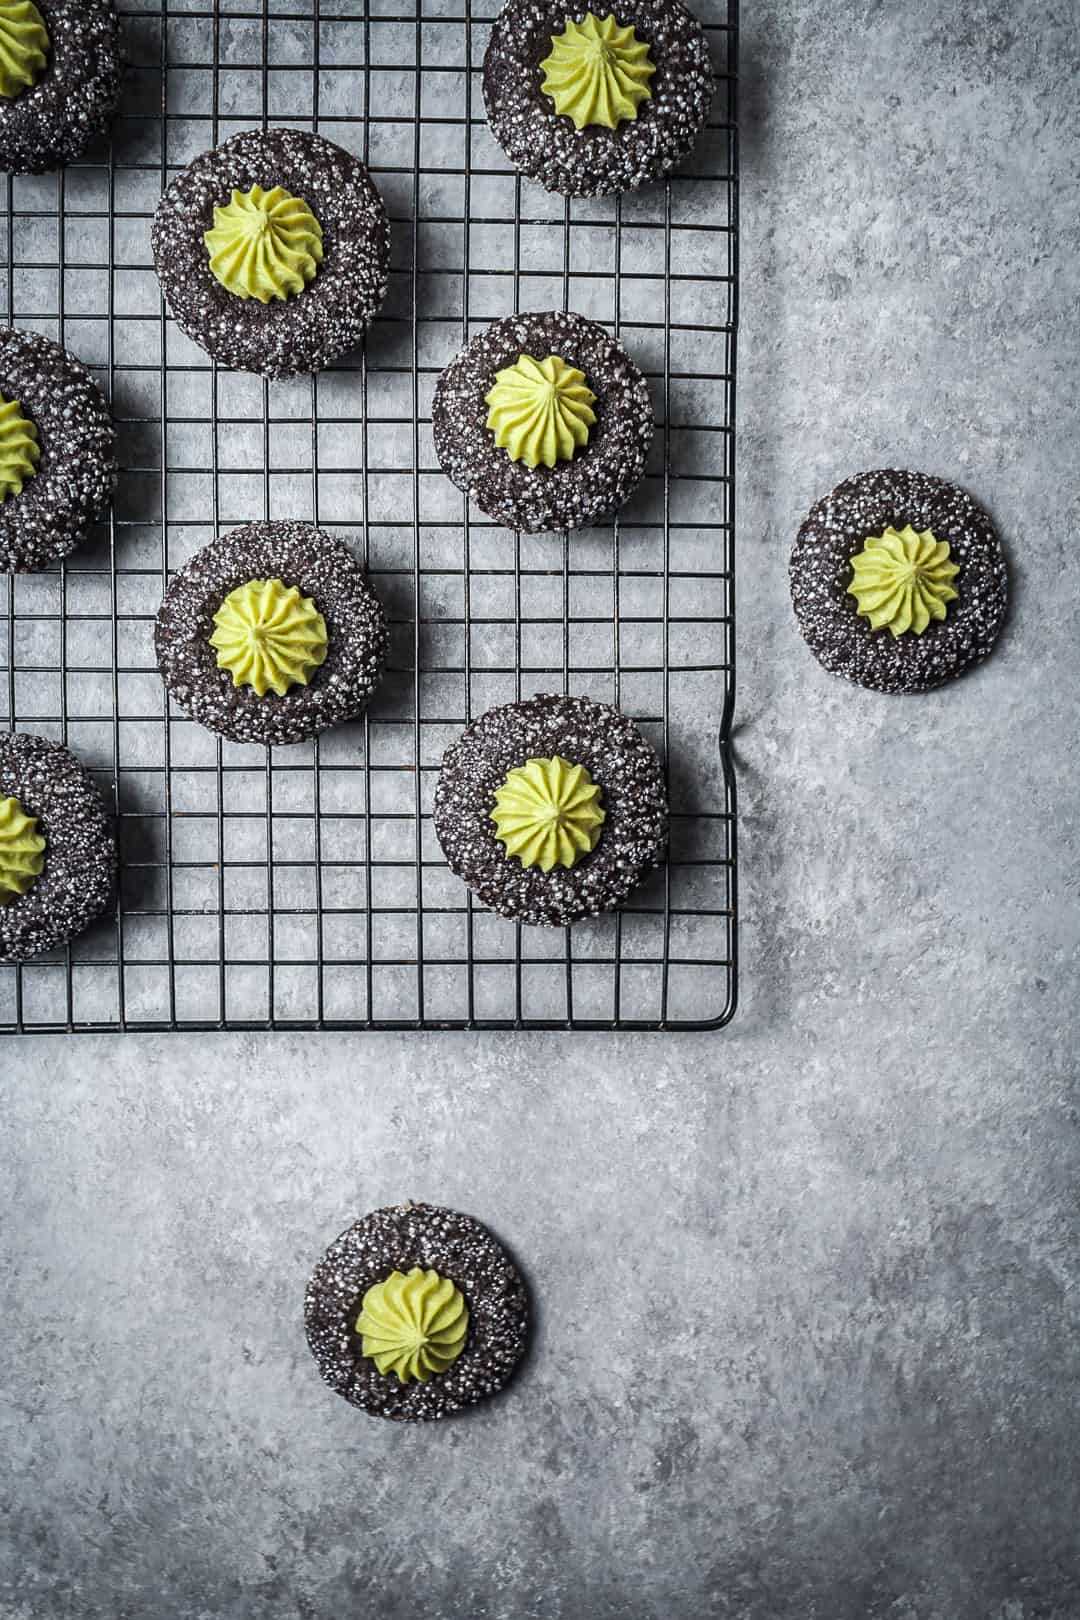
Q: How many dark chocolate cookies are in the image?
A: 10